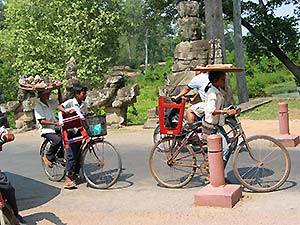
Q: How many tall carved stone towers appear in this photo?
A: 1